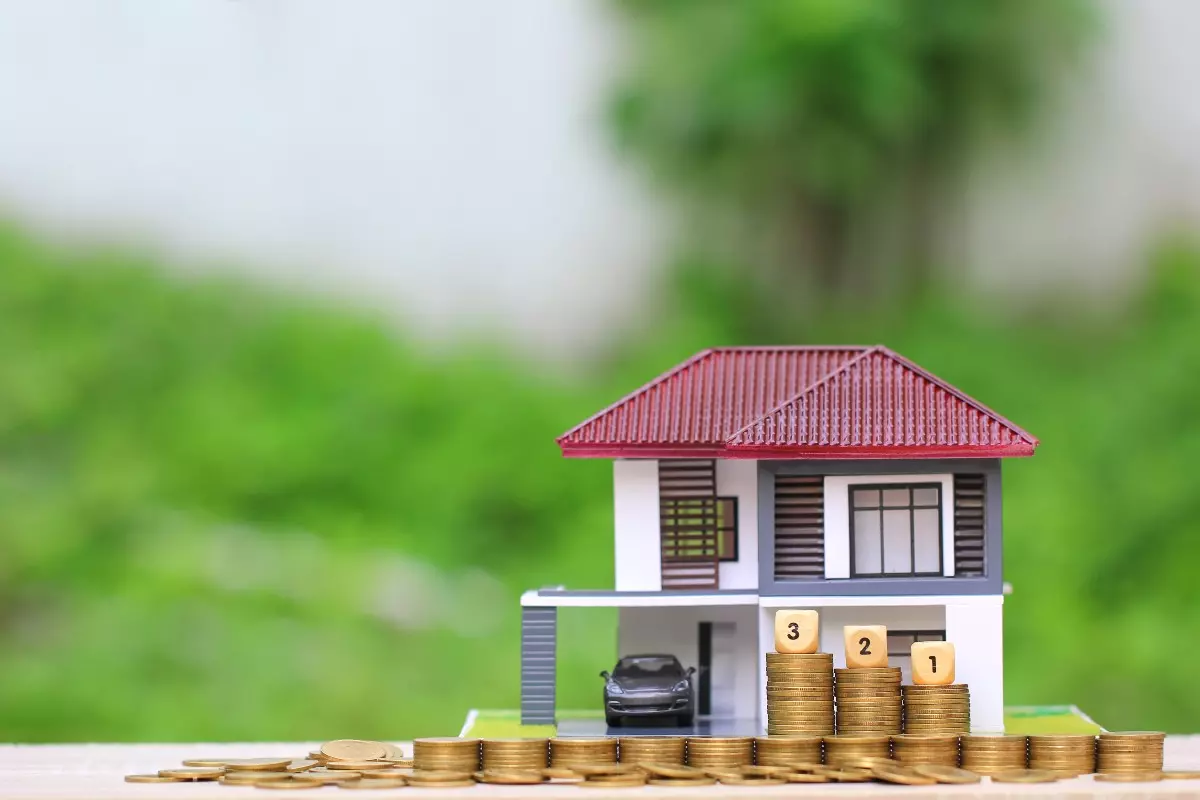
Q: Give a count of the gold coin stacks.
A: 14